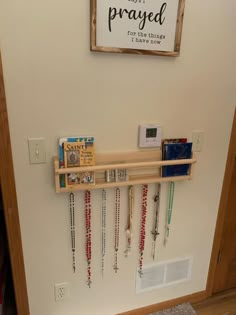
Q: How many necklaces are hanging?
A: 8